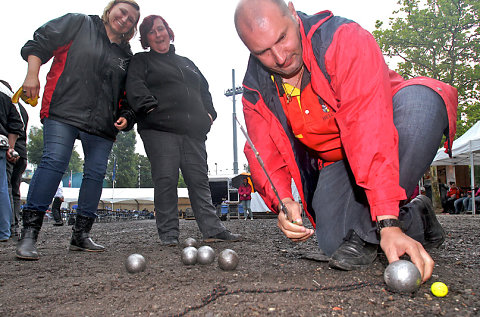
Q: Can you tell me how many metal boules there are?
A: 6